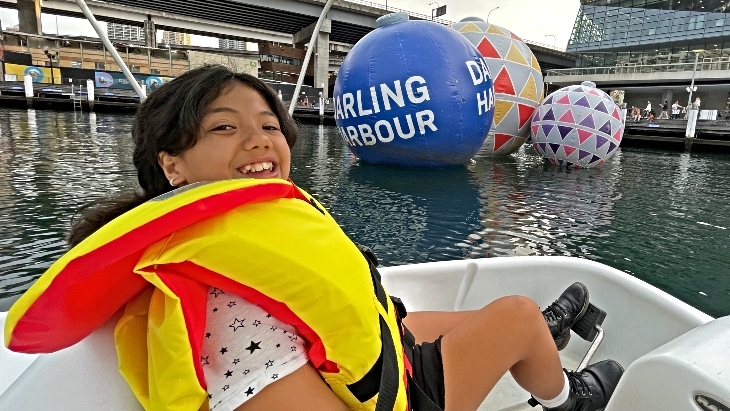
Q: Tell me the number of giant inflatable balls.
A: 3